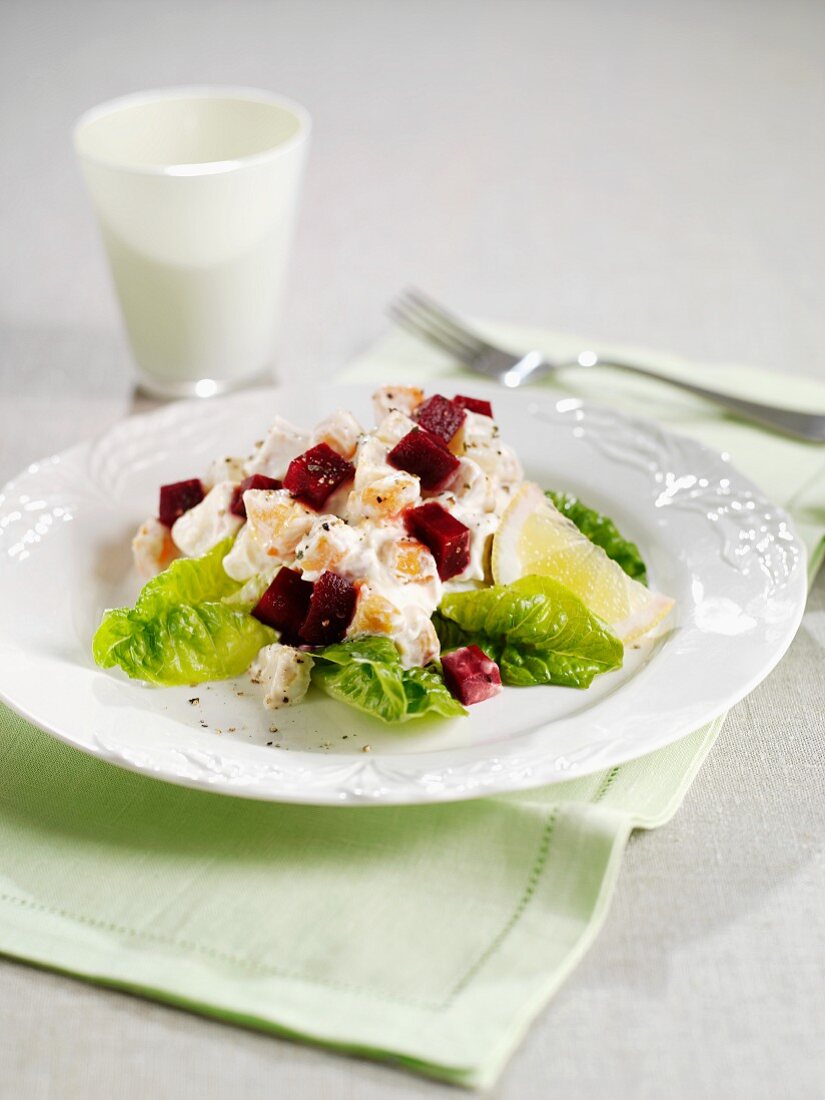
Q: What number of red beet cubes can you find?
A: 10